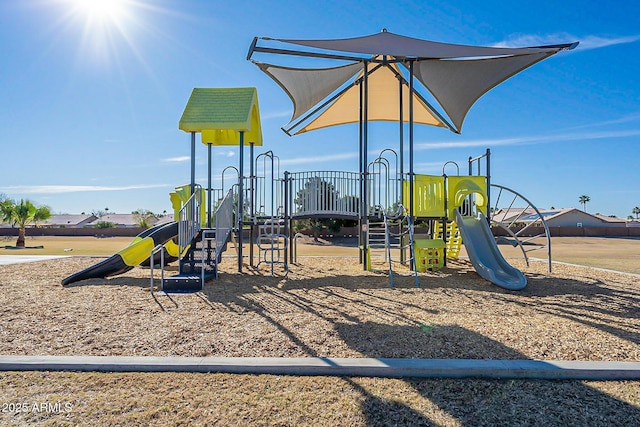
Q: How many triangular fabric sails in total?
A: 4